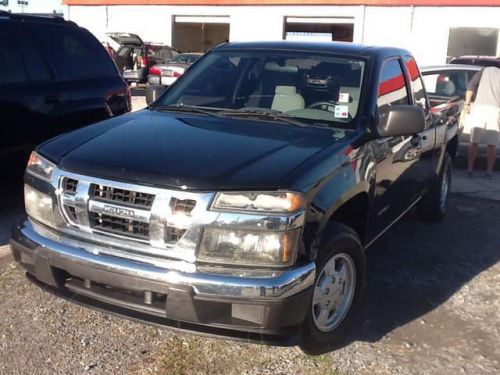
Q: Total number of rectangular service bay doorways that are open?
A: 2